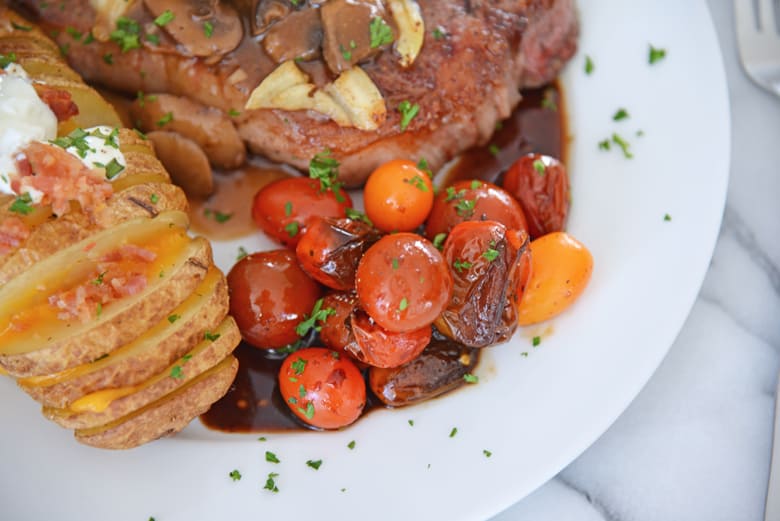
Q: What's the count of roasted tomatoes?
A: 12